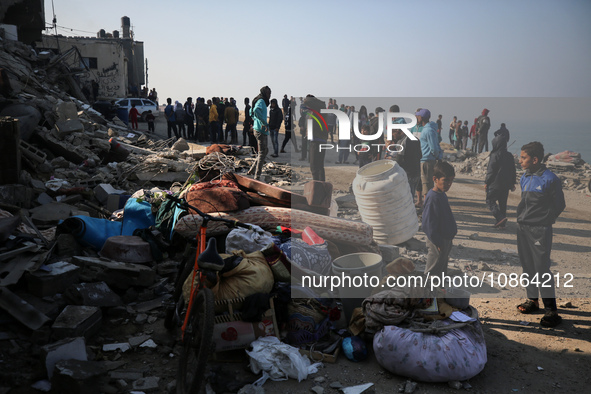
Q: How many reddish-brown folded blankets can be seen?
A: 1